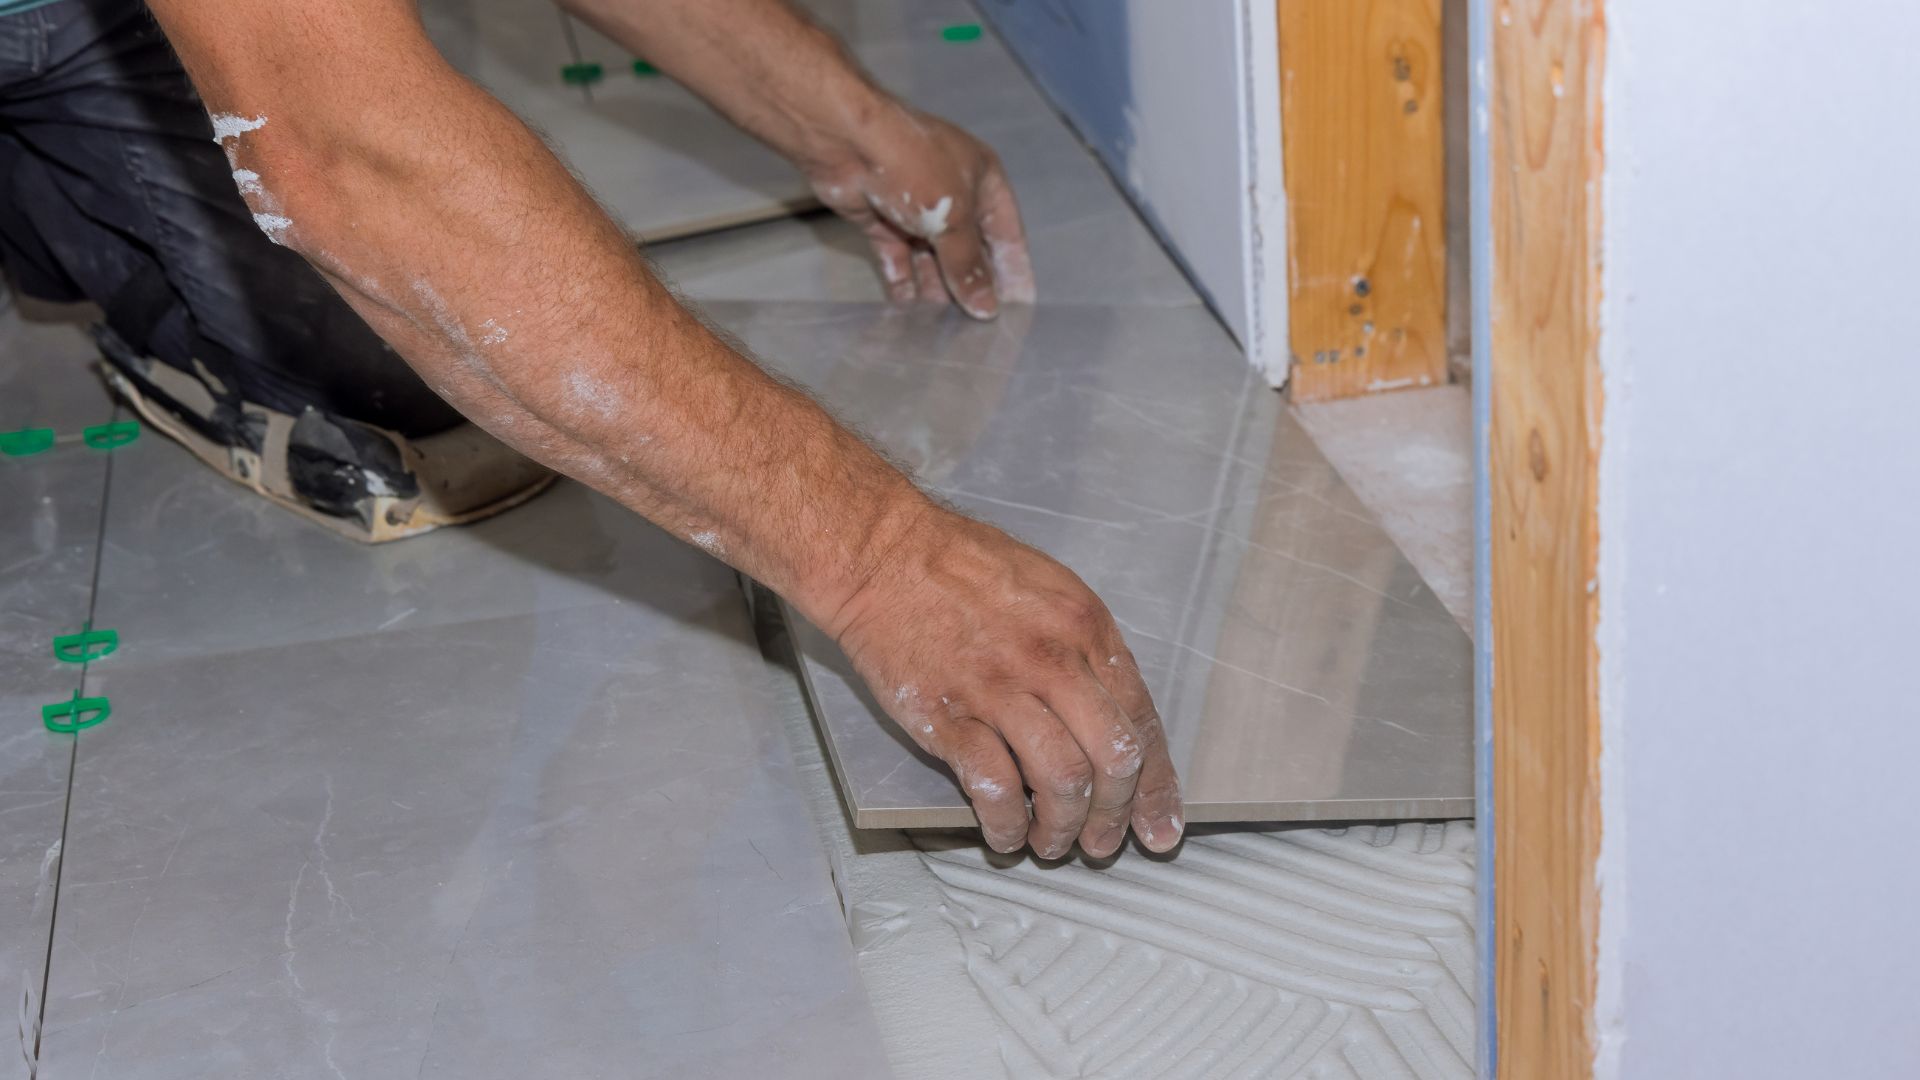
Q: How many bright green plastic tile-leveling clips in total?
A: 7